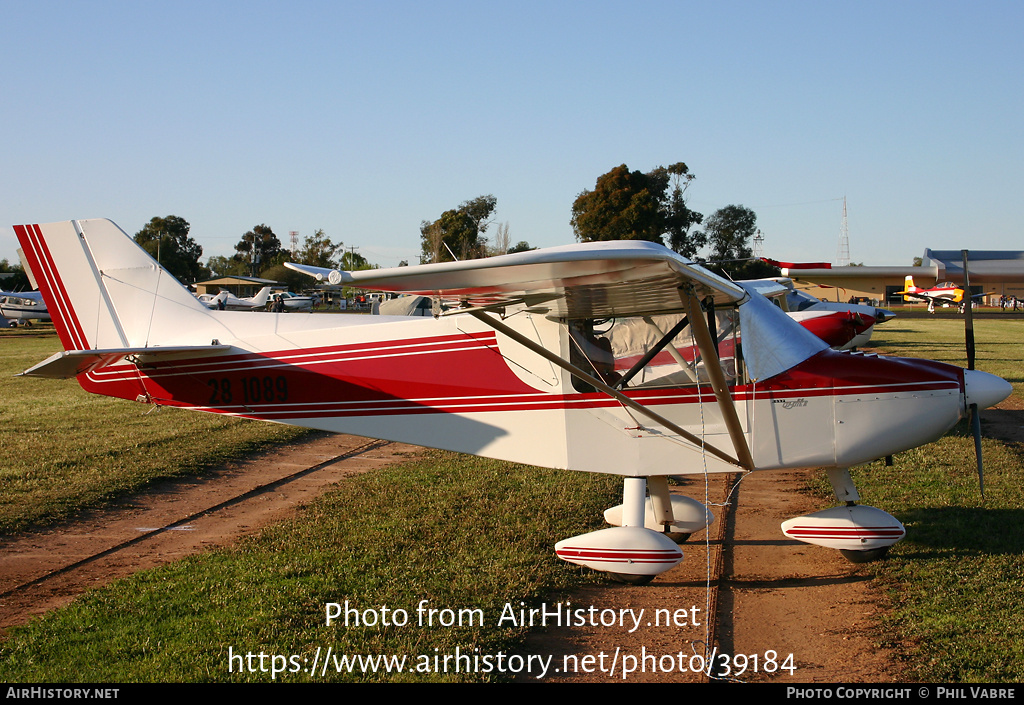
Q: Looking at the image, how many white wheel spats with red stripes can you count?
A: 2